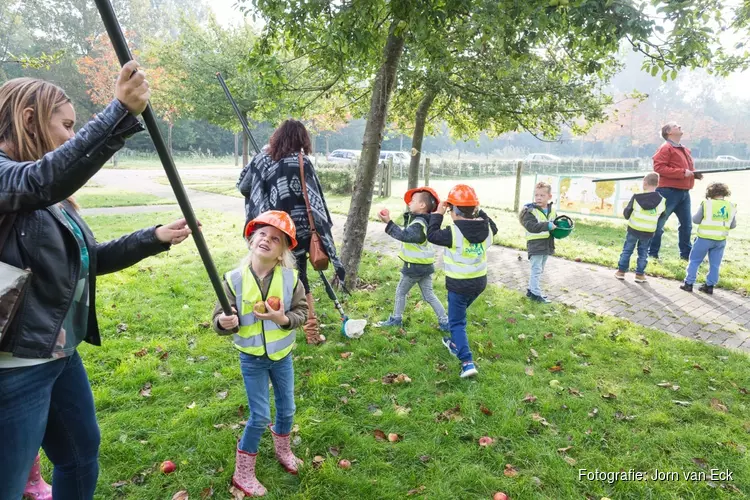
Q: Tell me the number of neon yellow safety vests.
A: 6